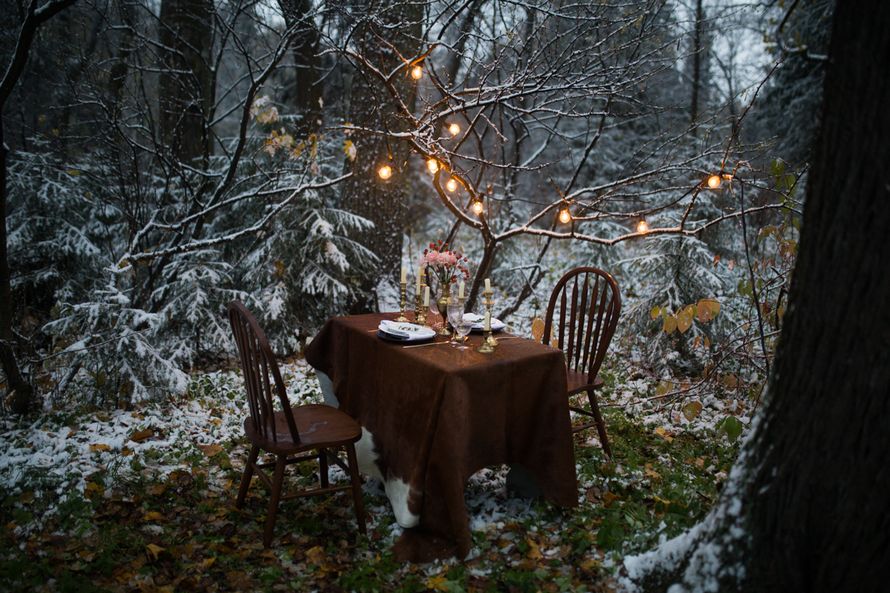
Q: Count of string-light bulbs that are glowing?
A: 9